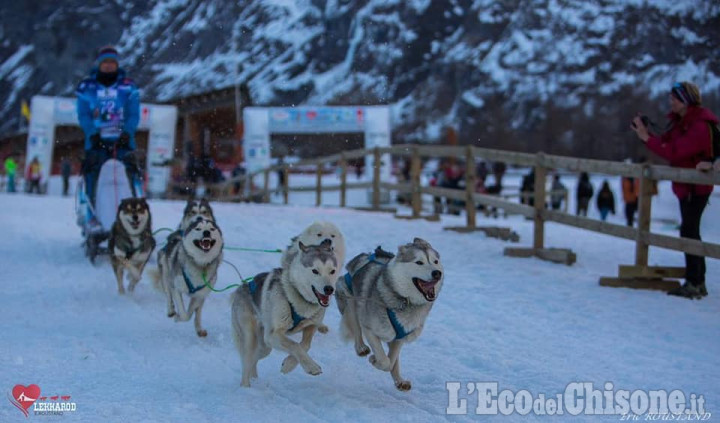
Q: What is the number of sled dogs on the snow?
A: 6